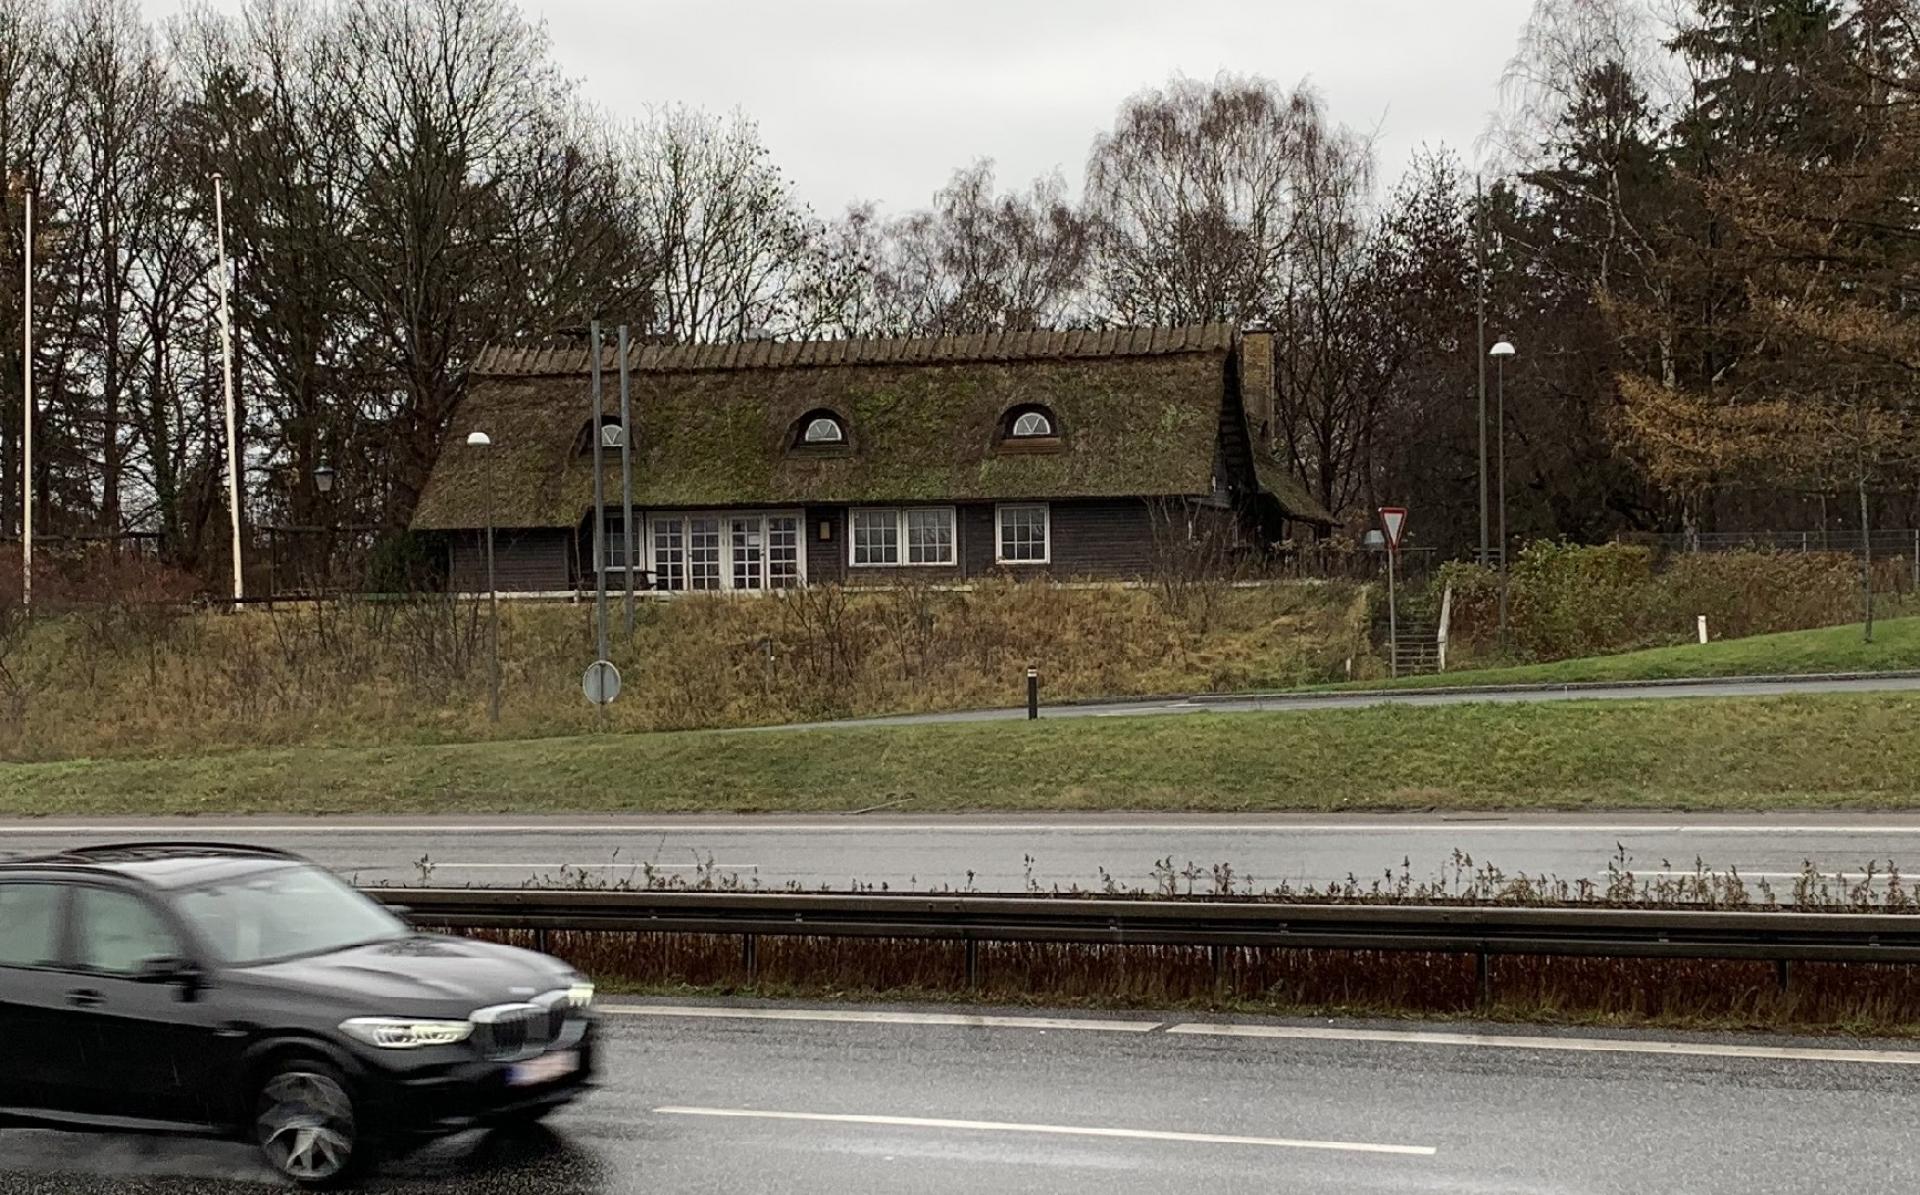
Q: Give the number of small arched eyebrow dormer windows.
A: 3